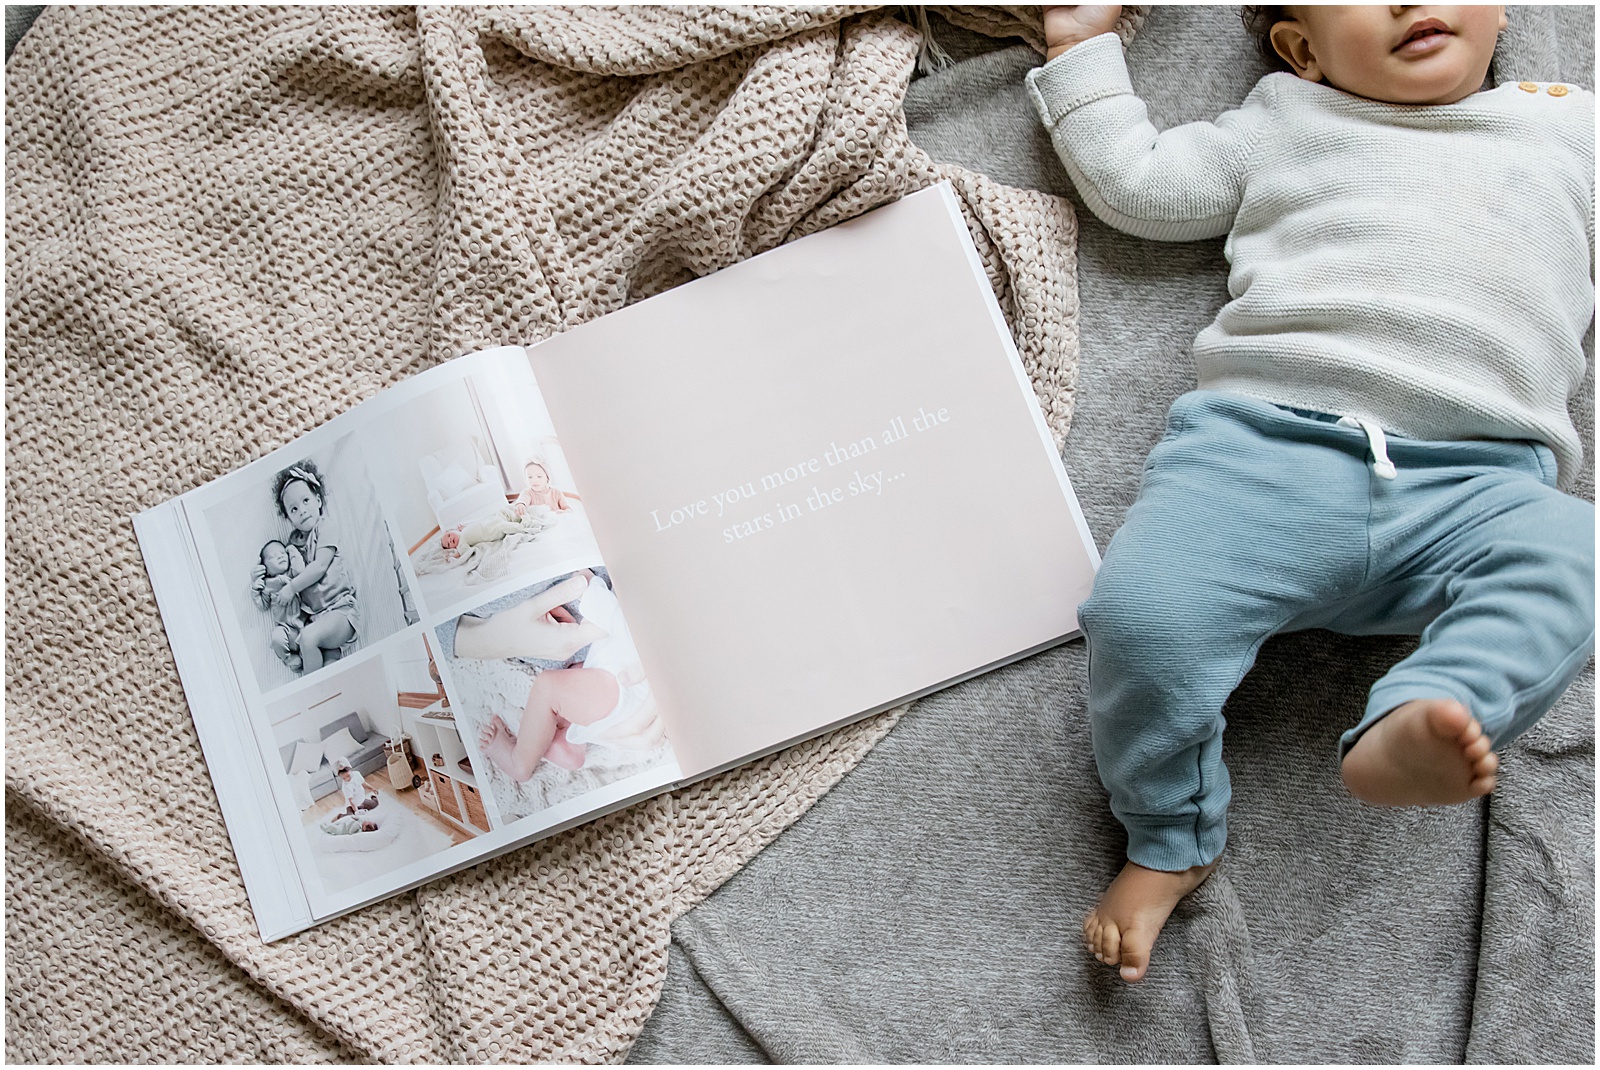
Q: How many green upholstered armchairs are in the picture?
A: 0